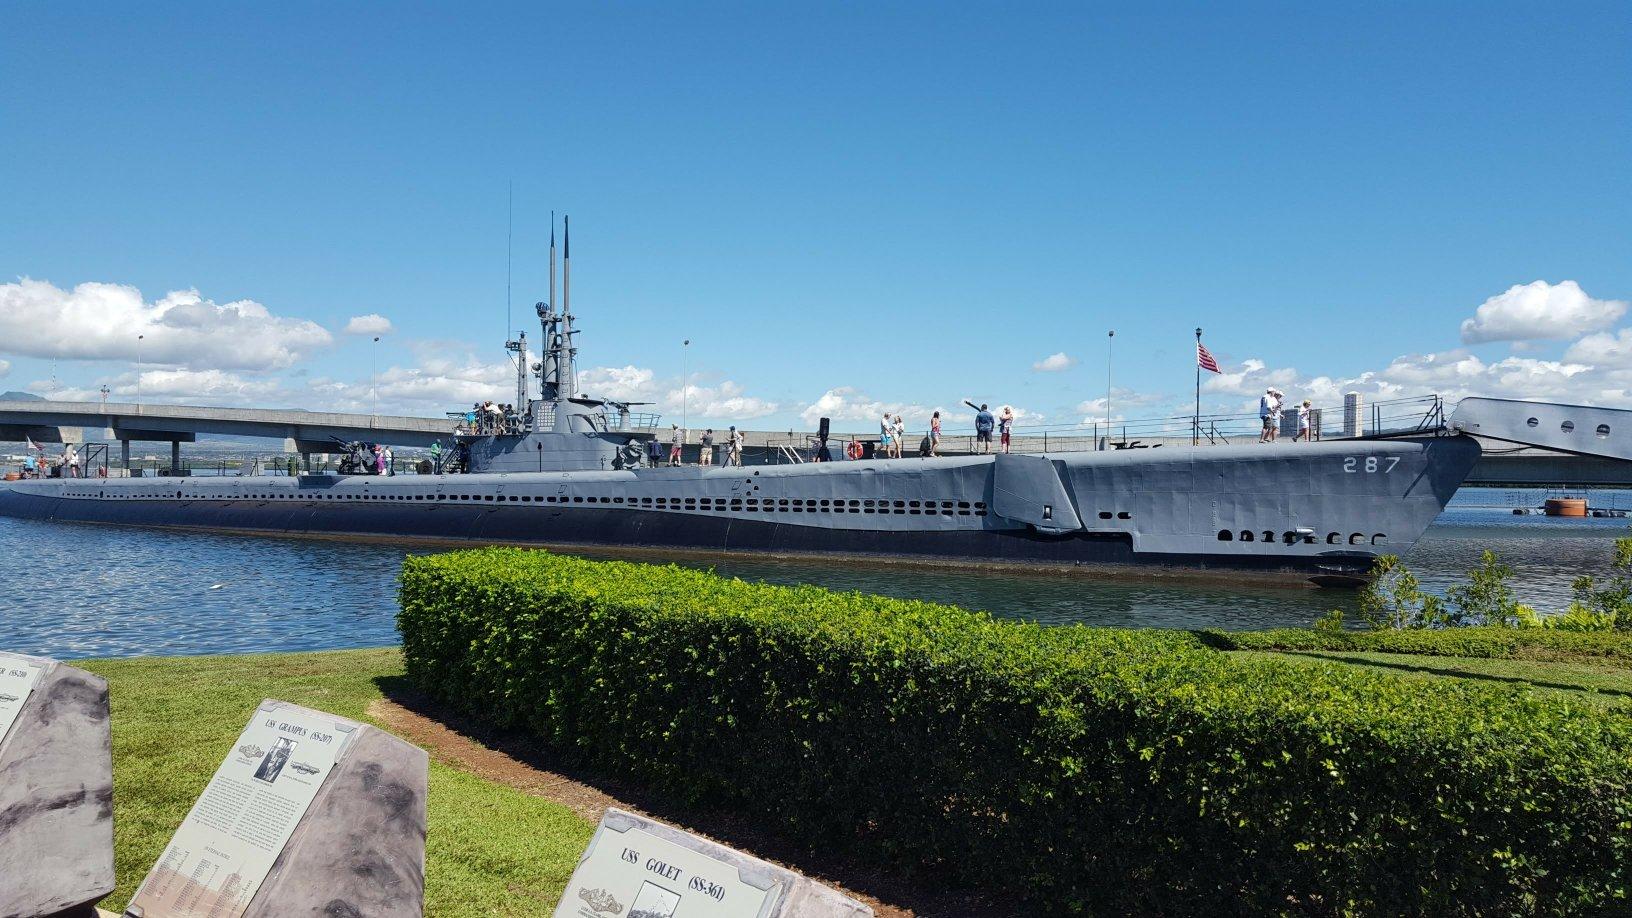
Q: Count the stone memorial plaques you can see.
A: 3